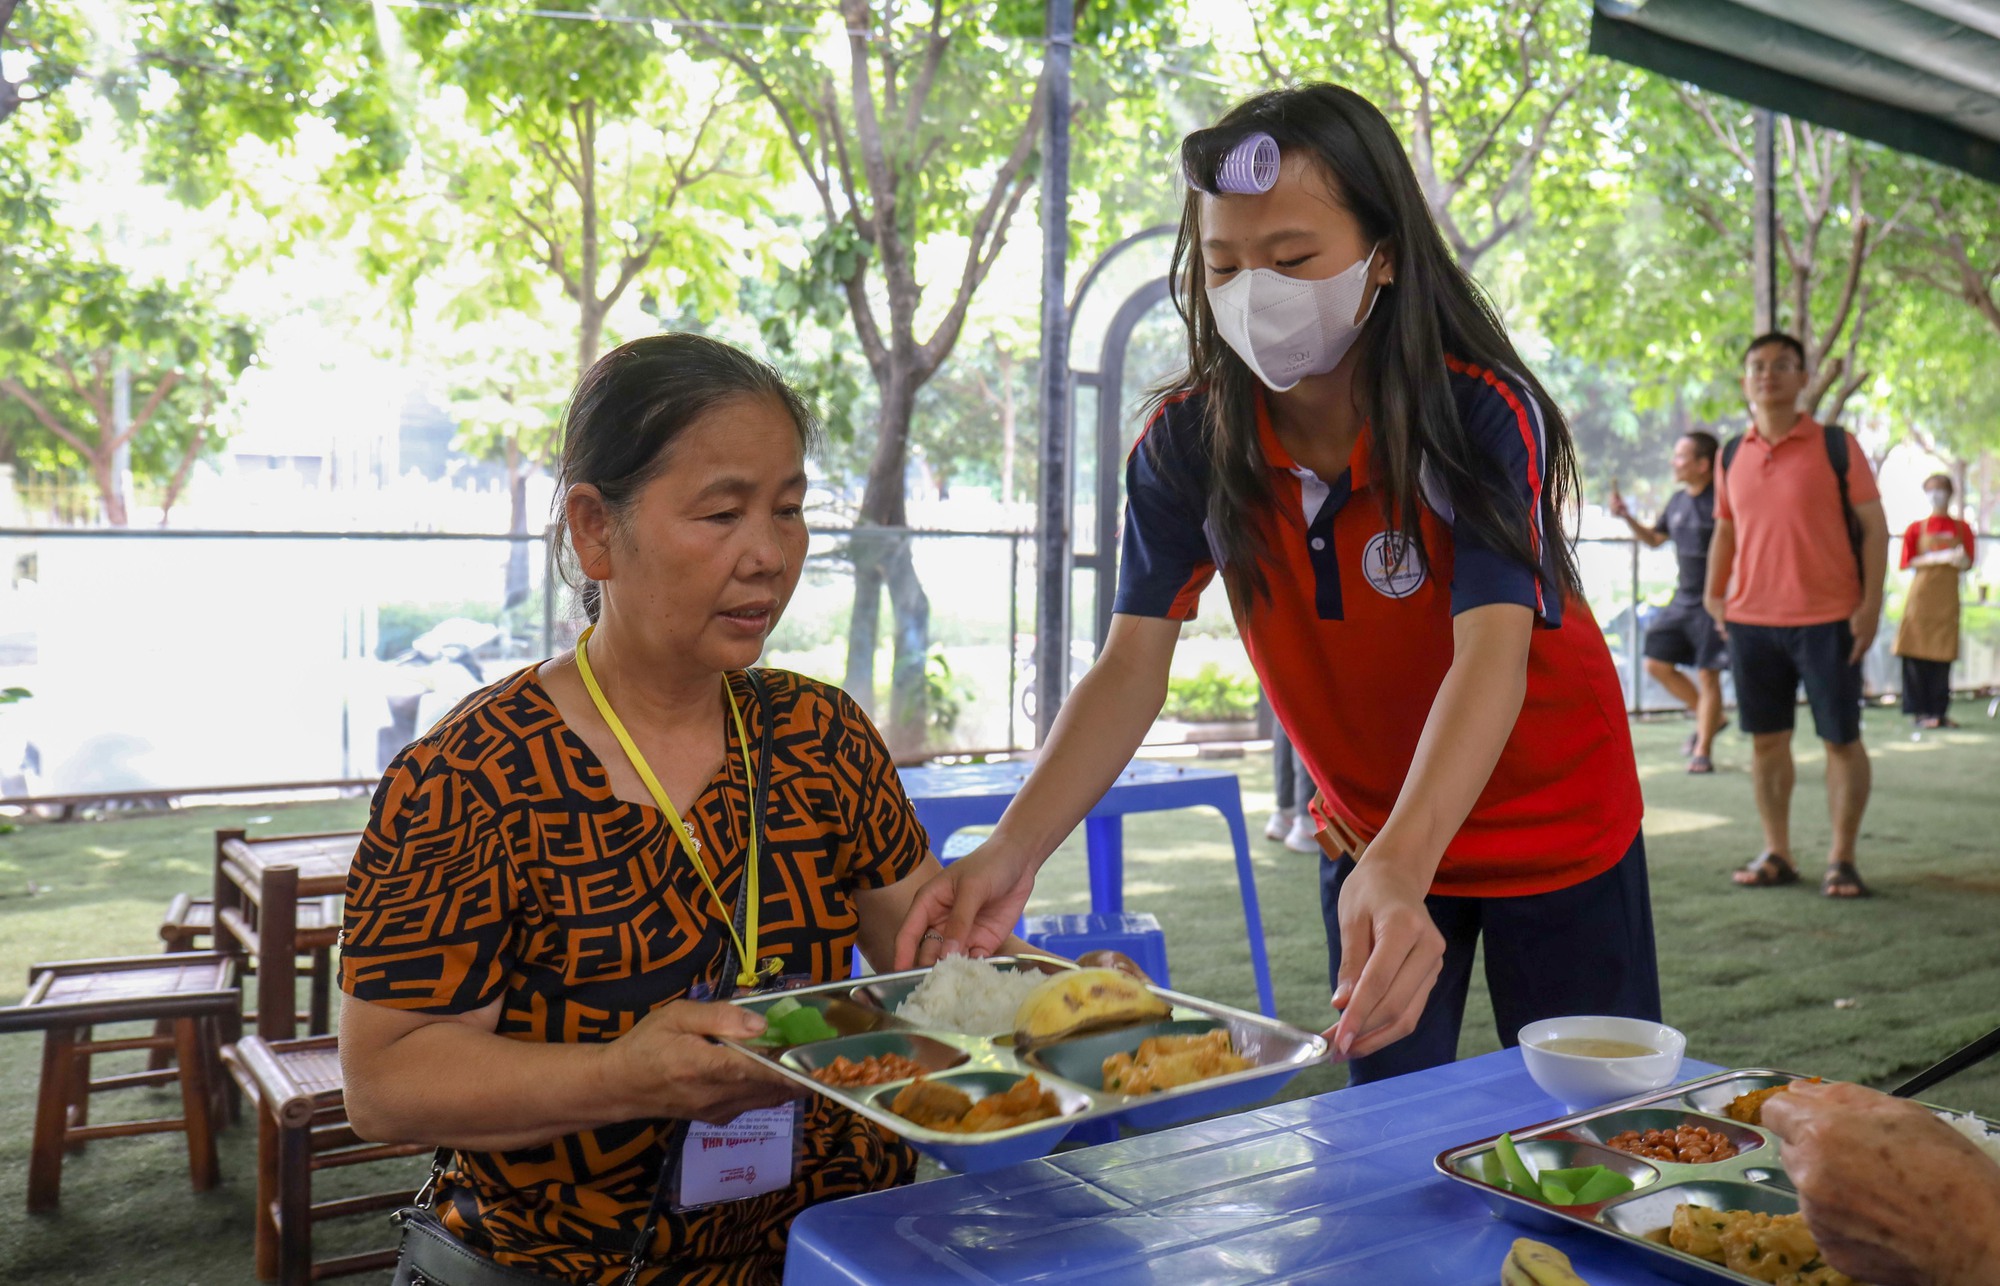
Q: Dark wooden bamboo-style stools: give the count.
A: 3